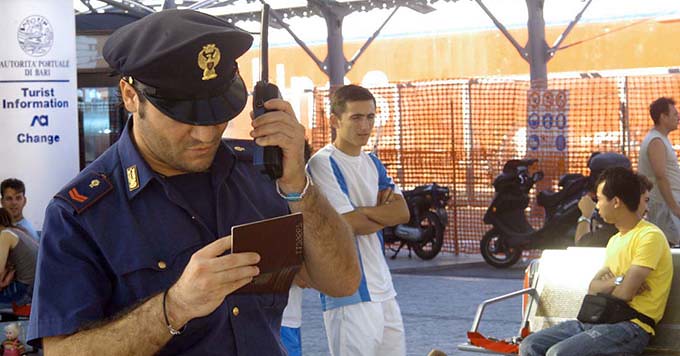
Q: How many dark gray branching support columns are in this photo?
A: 2